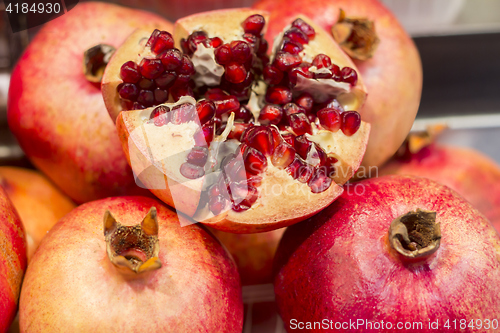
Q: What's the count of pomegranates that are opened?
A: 1